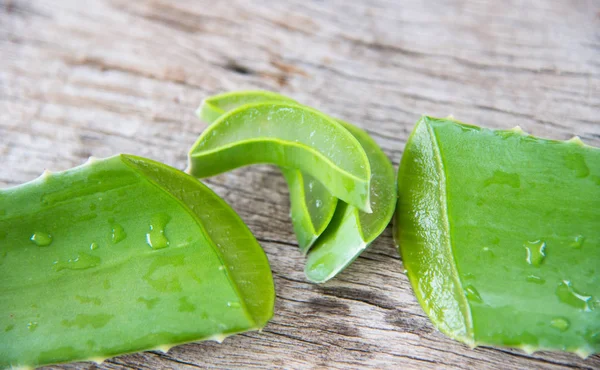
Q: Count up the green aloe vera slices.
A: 4